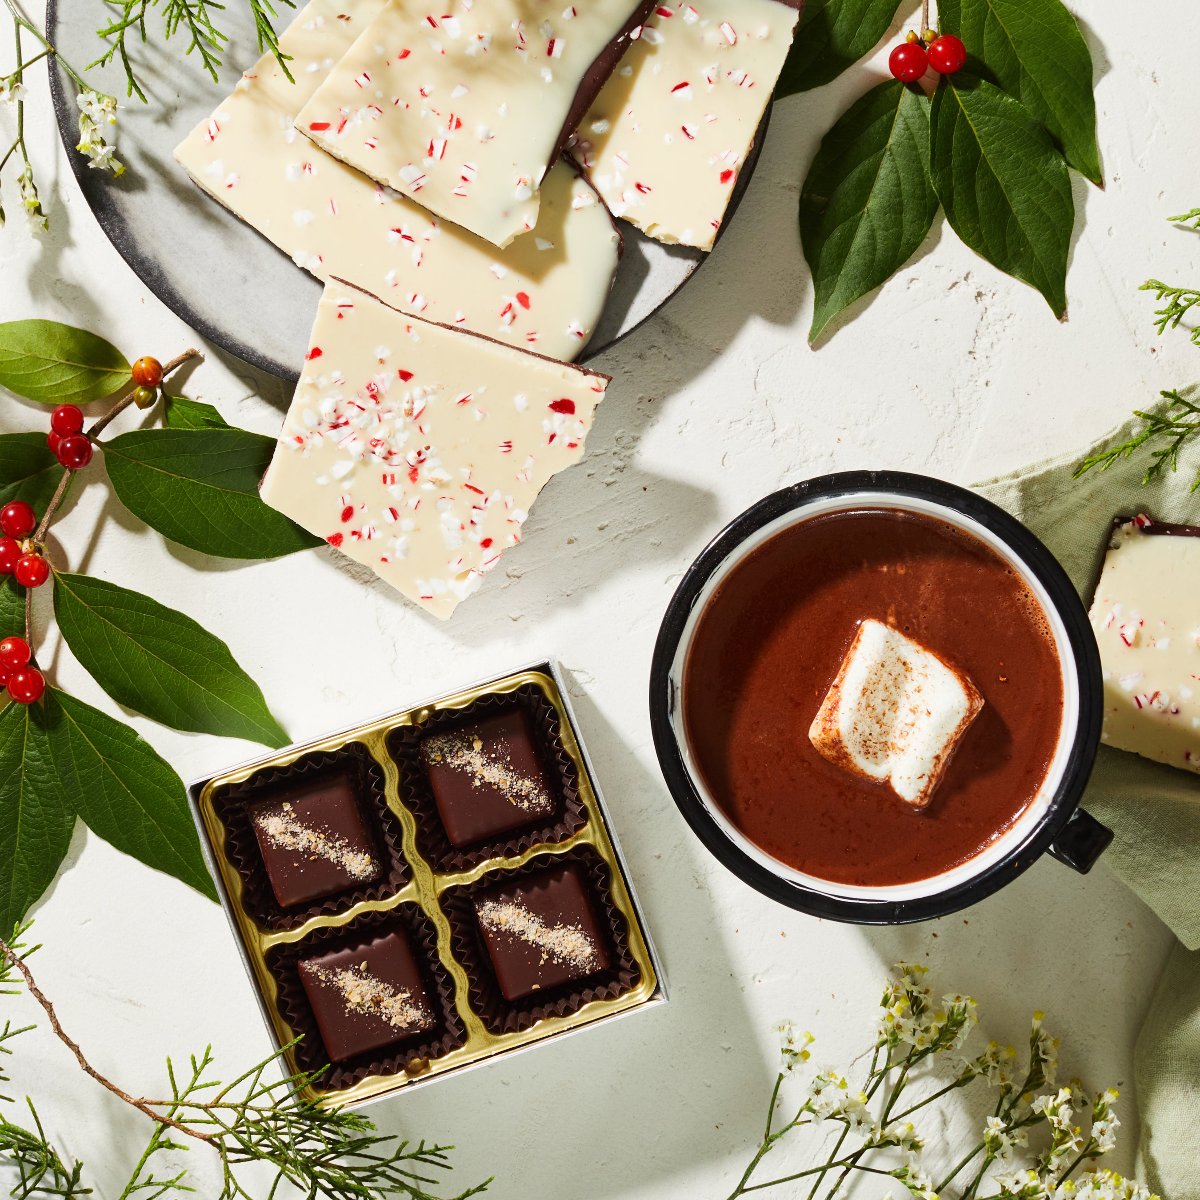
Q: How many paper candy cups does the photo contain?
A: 4